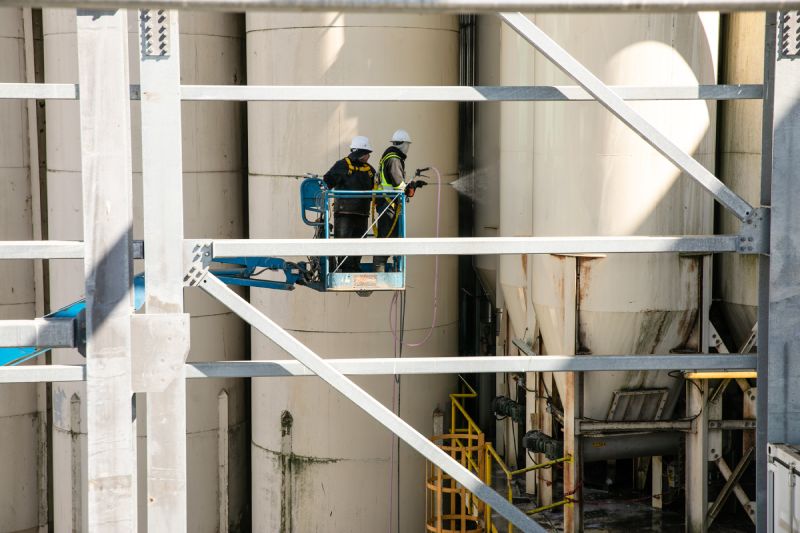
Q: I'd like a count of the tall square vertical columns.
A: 3